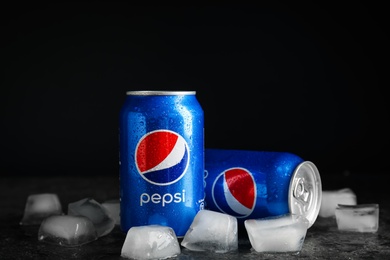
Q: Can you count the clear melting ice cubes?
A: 9